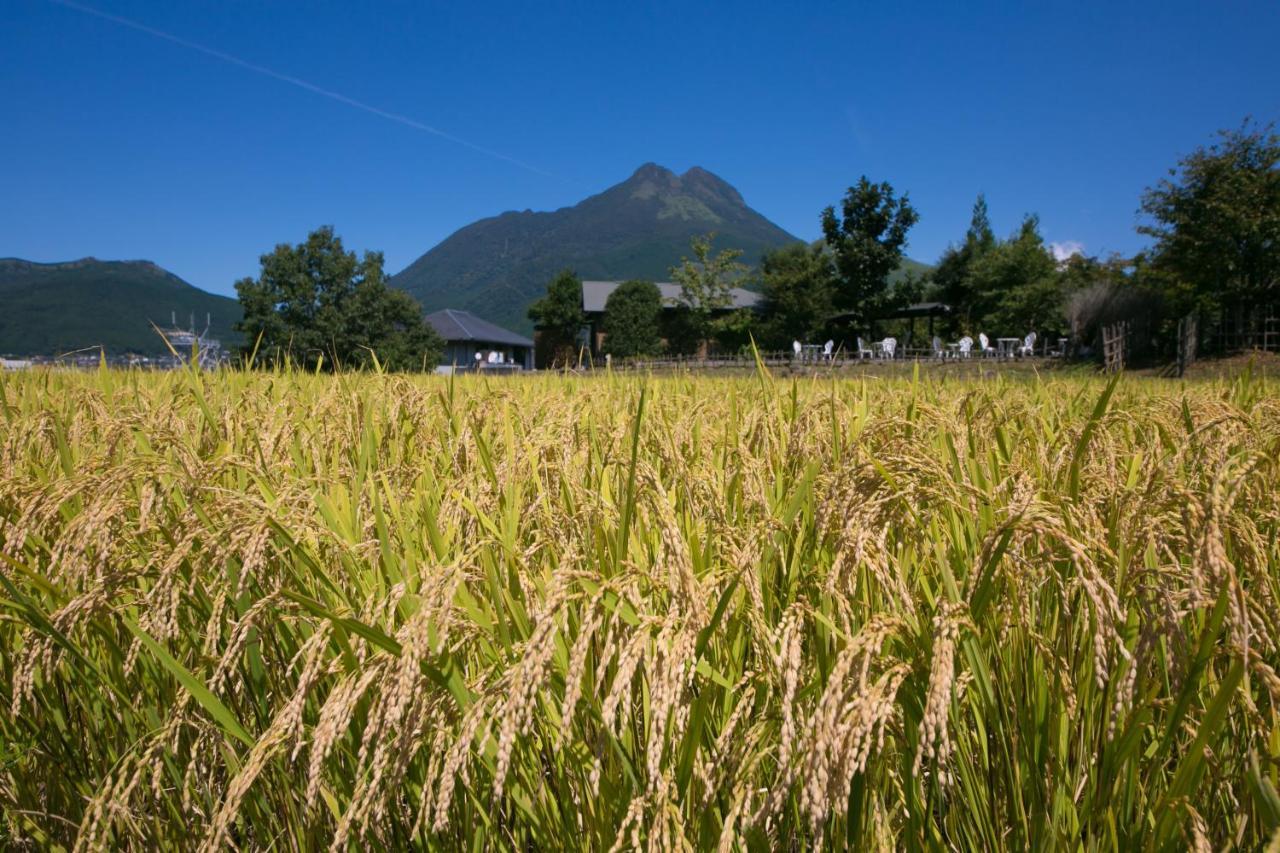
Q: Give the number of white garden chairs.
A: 8